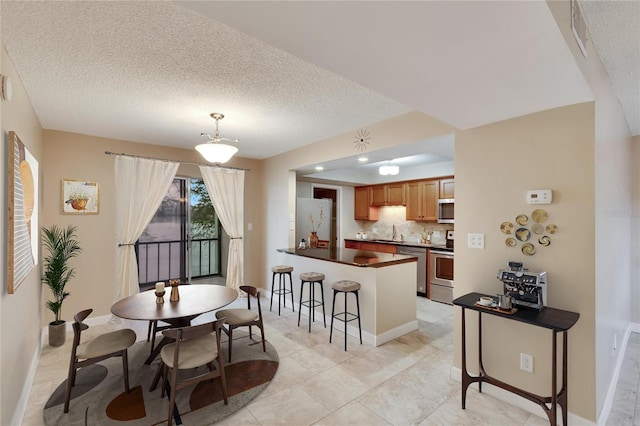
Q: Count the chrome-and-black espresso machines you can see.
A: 1